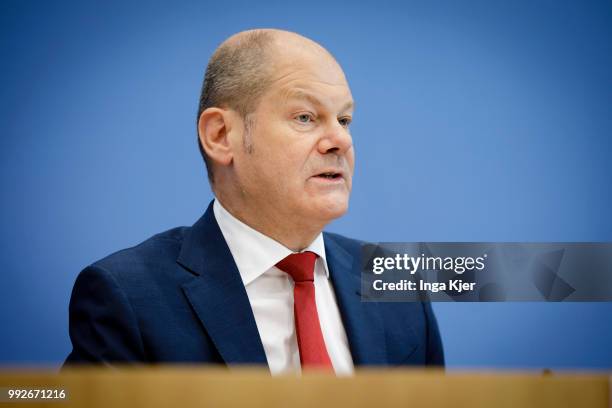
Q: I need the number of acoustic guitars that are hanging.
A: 0